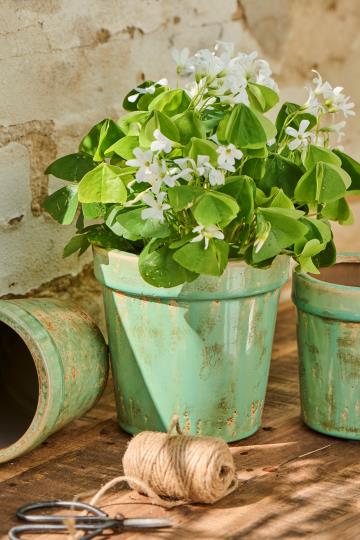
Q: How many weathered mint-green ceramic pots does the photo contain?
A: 3